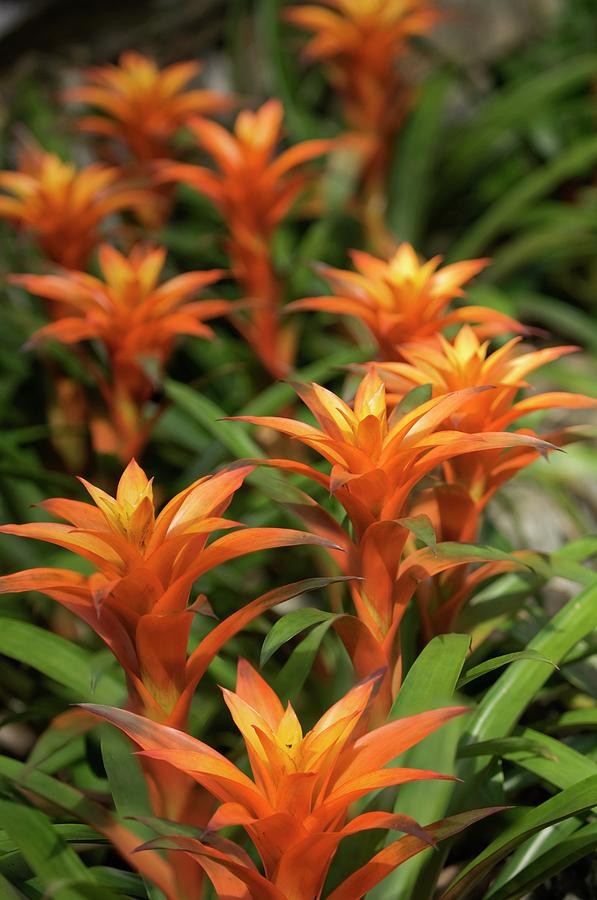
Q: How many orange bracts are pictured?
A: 10